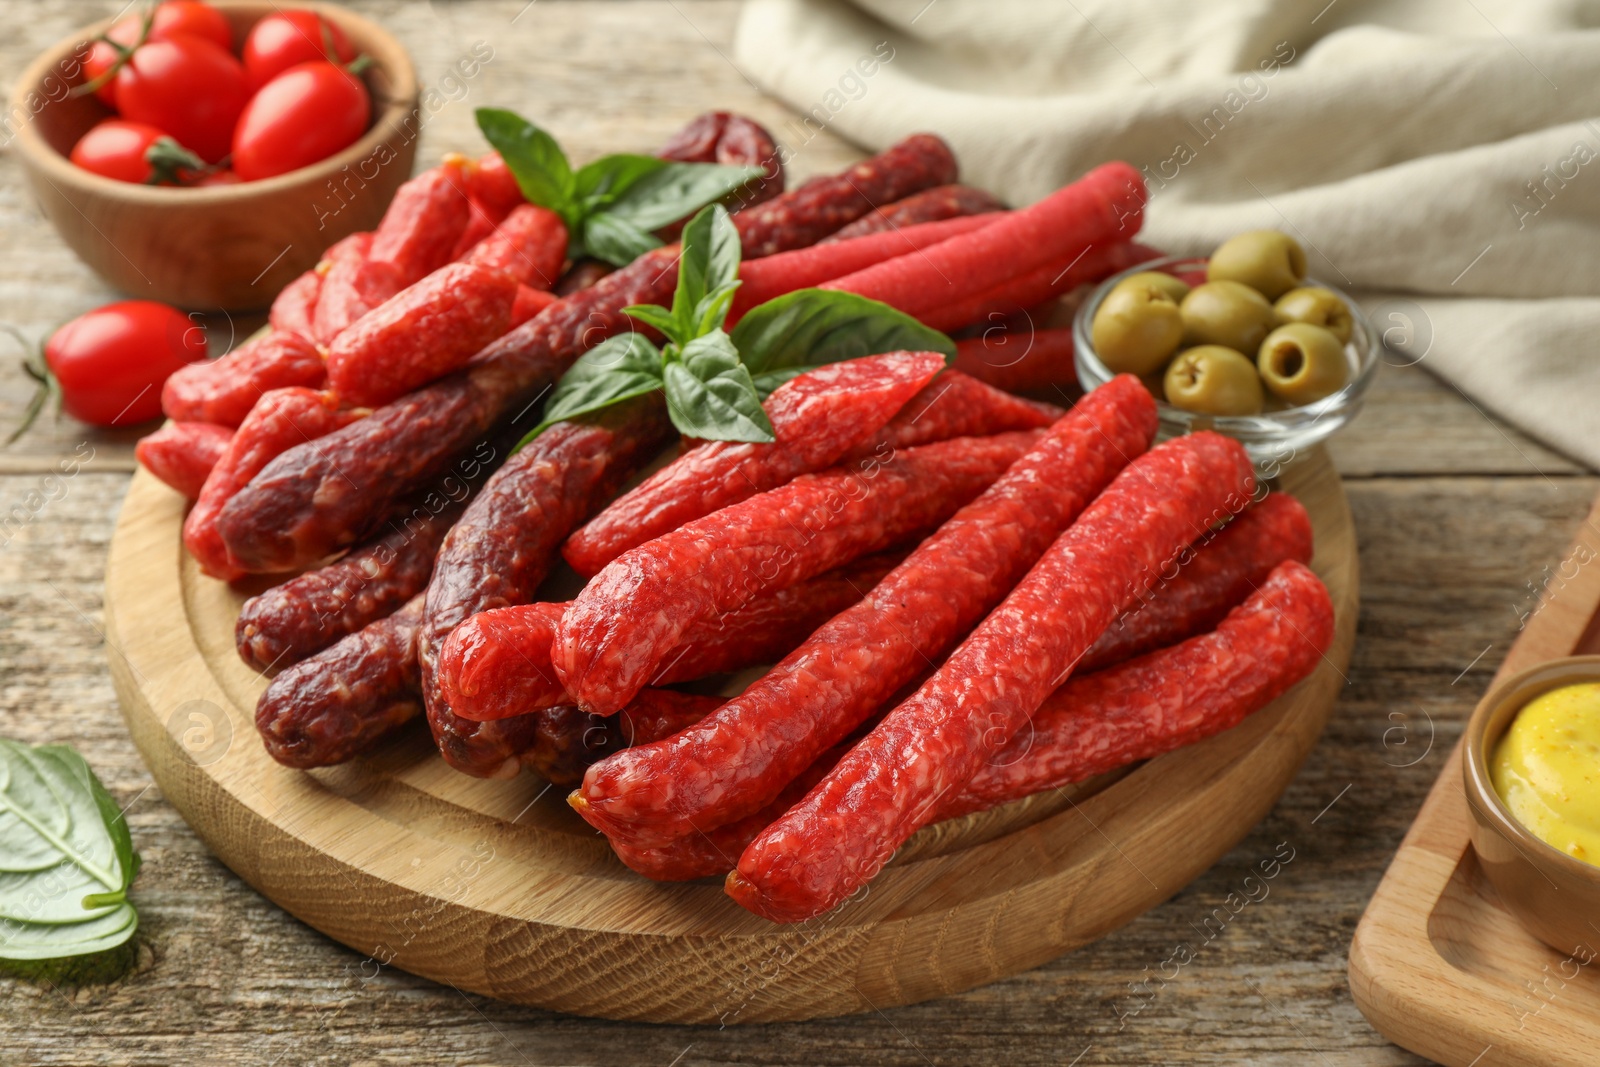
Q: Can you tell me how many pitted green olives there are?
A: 7